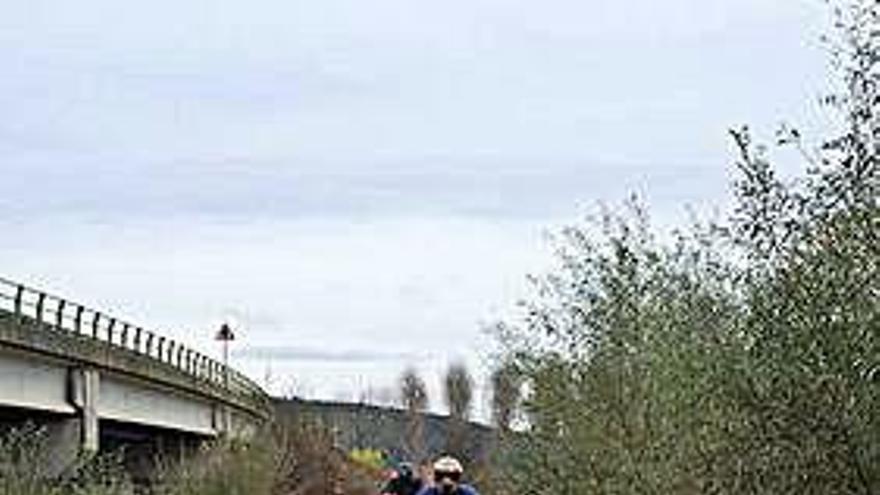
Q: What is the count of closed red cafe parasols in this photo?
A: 0